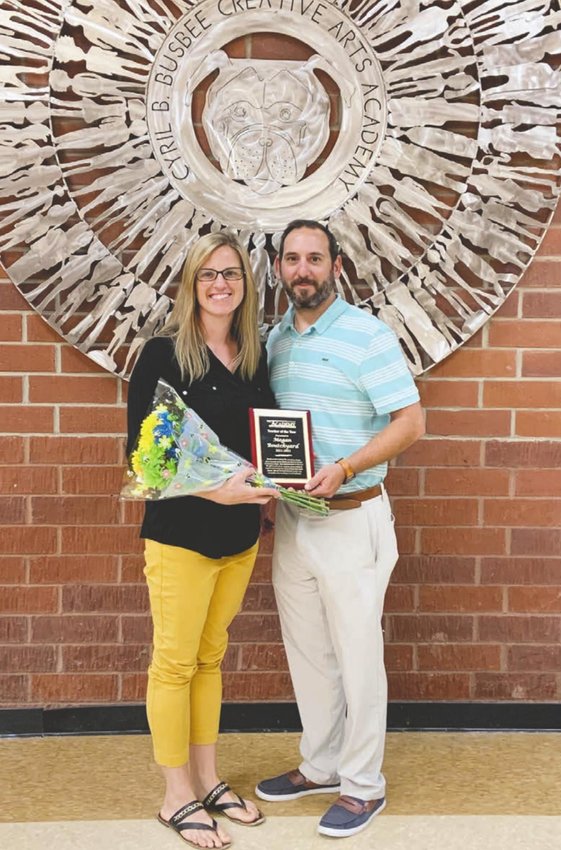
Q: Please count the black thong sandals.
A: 2